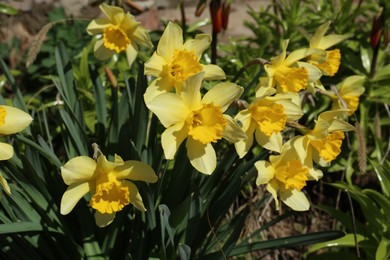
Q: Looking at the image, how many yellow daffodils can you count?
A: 11